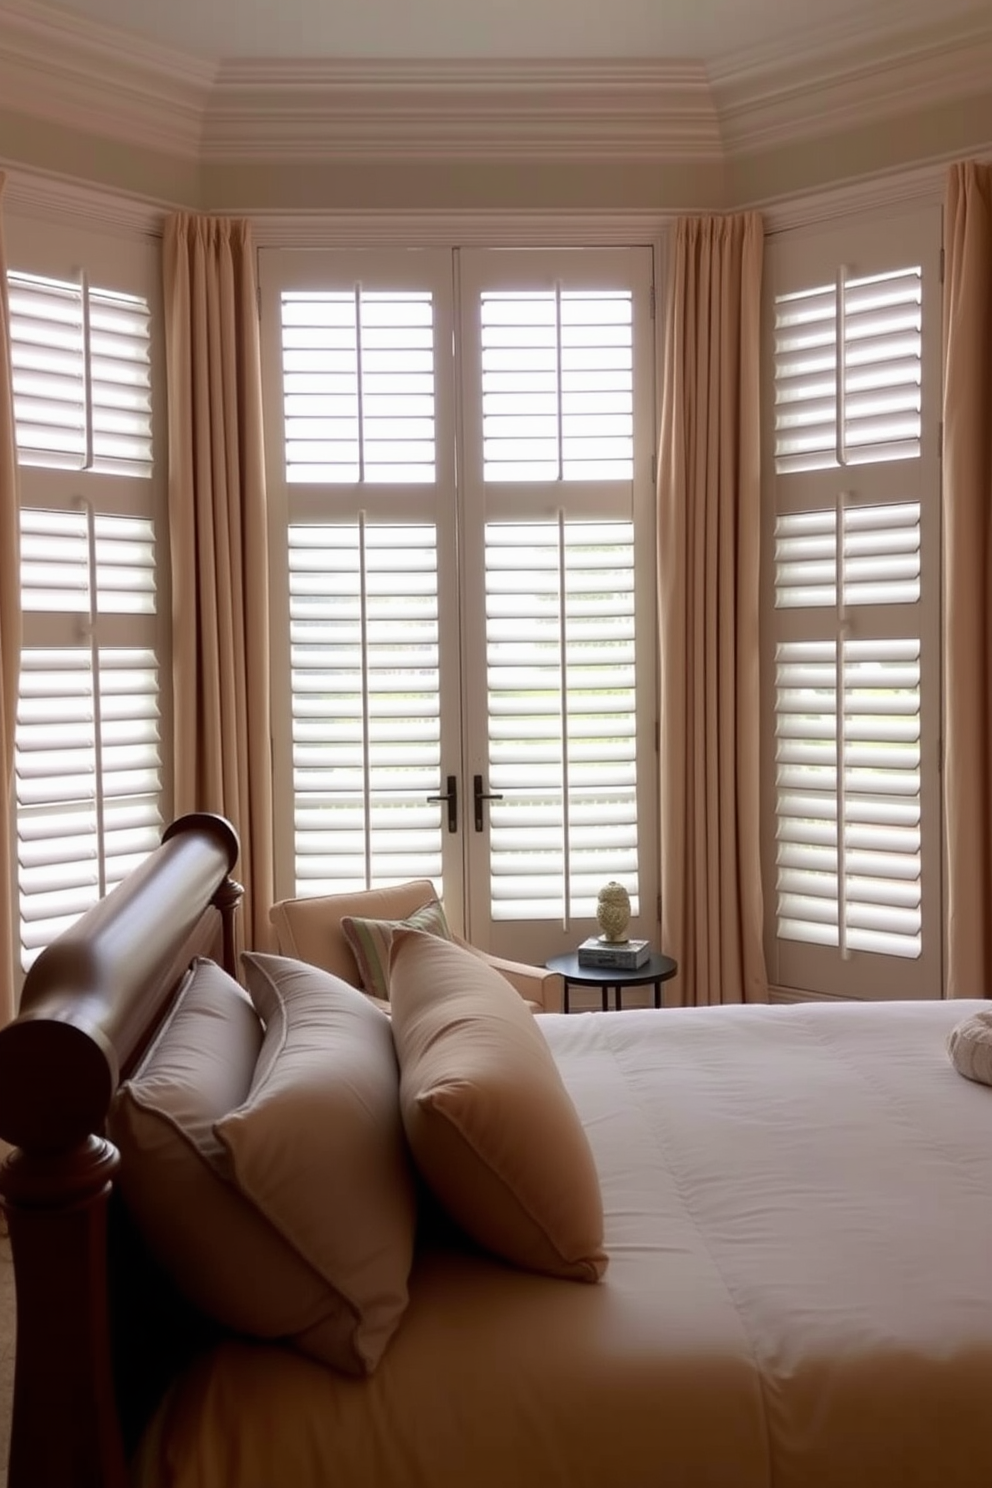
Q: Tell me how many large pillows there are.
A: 3